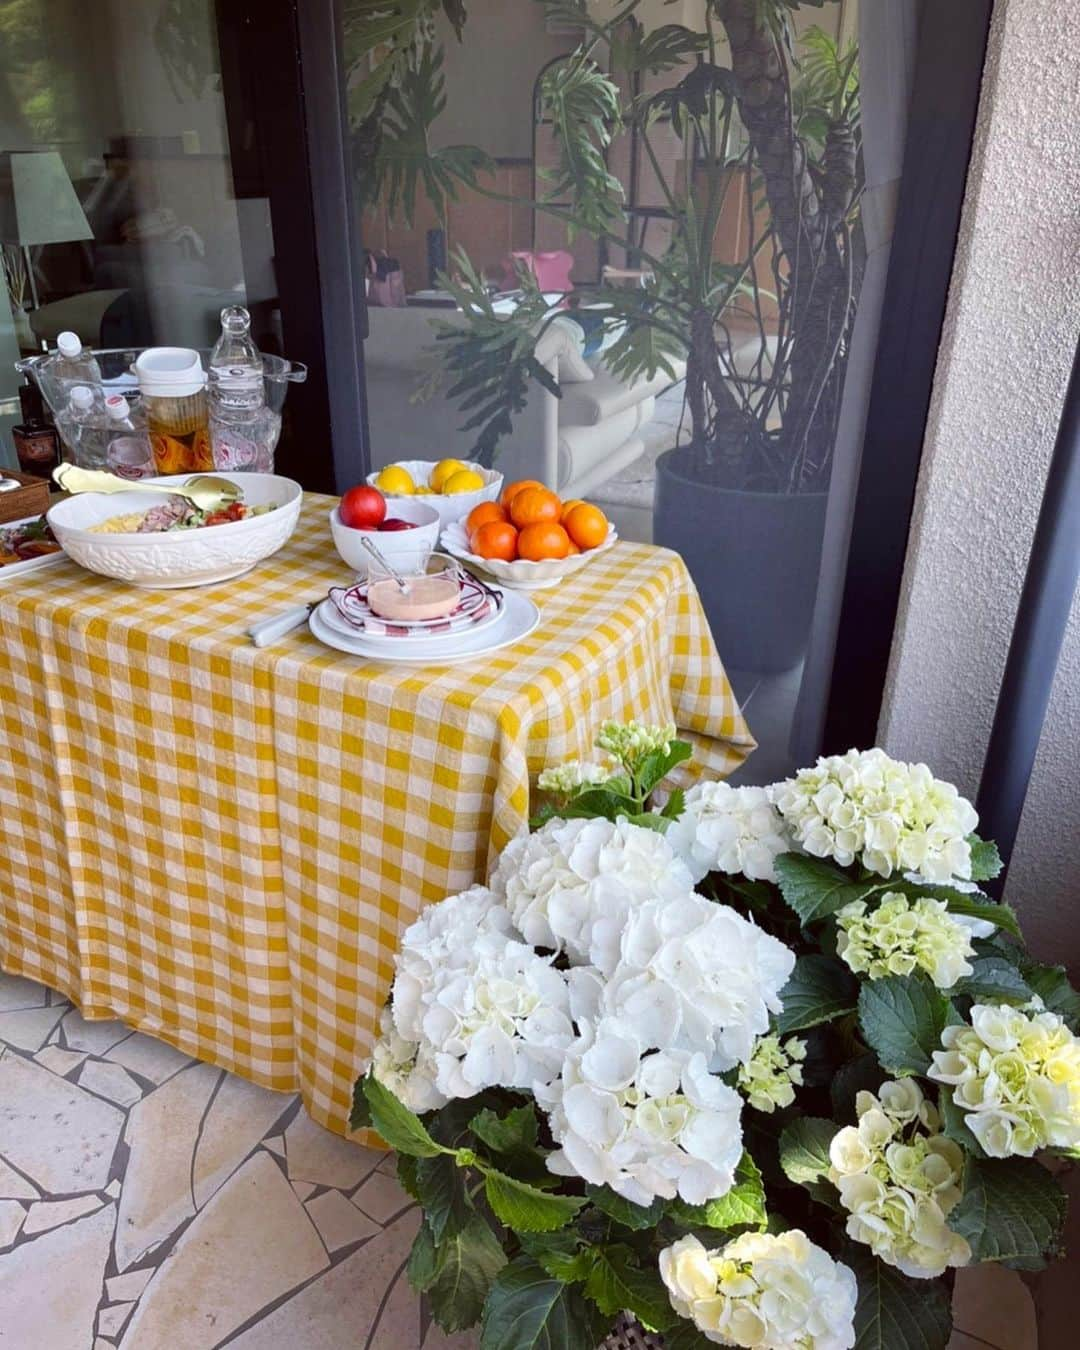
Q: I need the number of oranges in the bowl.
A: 8